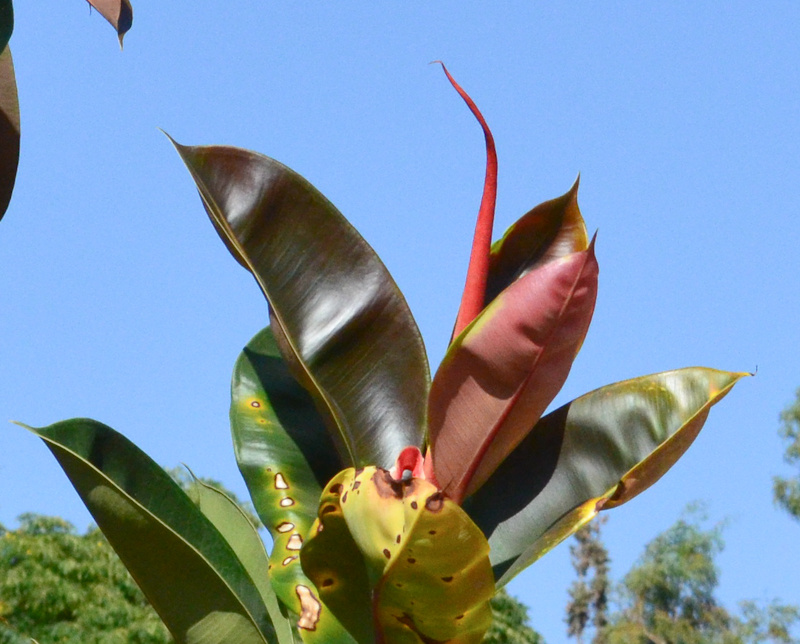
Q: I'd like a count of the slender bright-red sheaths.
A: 1